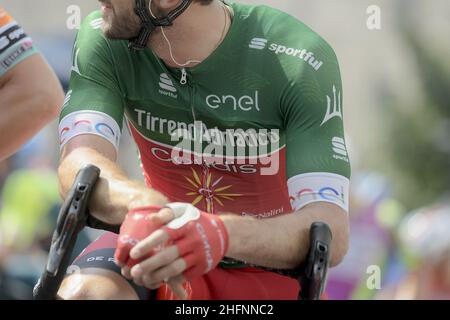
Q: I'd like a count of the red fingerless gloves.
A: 2